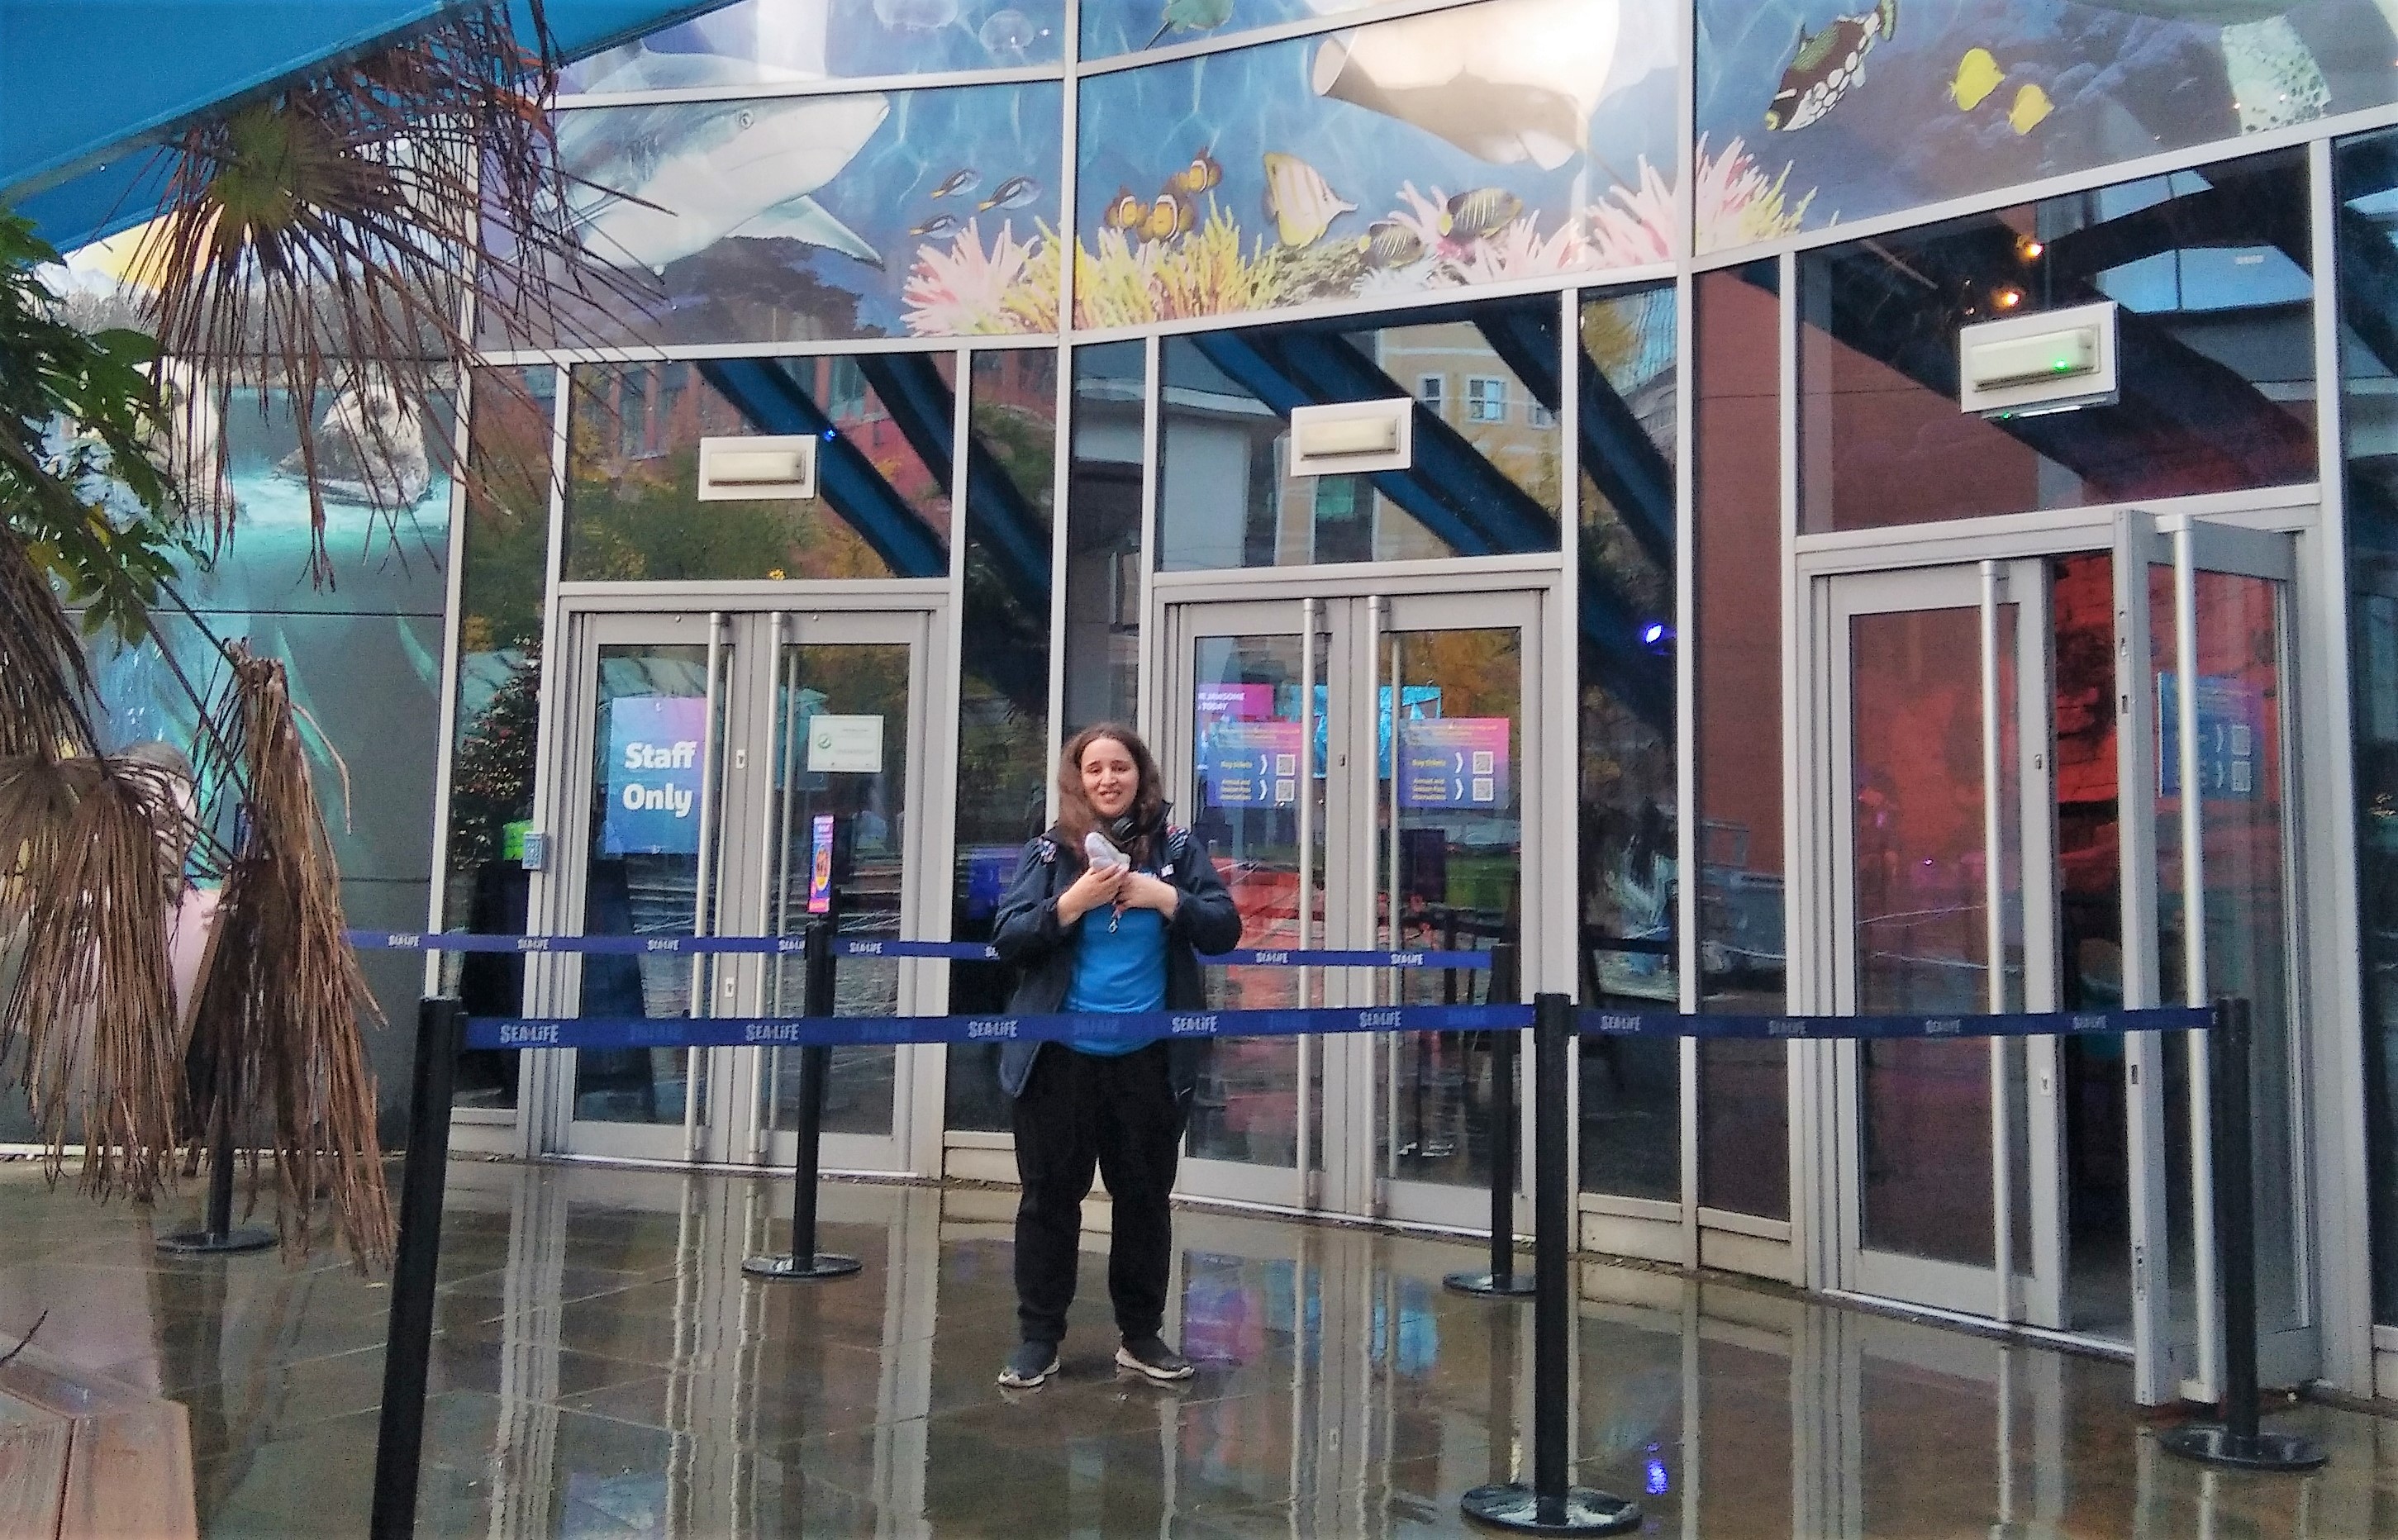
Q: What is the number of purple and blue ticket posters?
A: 3